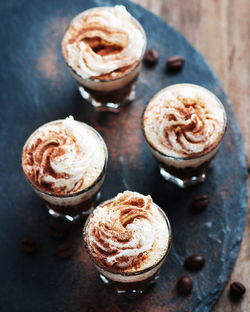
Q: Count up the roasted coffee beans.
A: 9